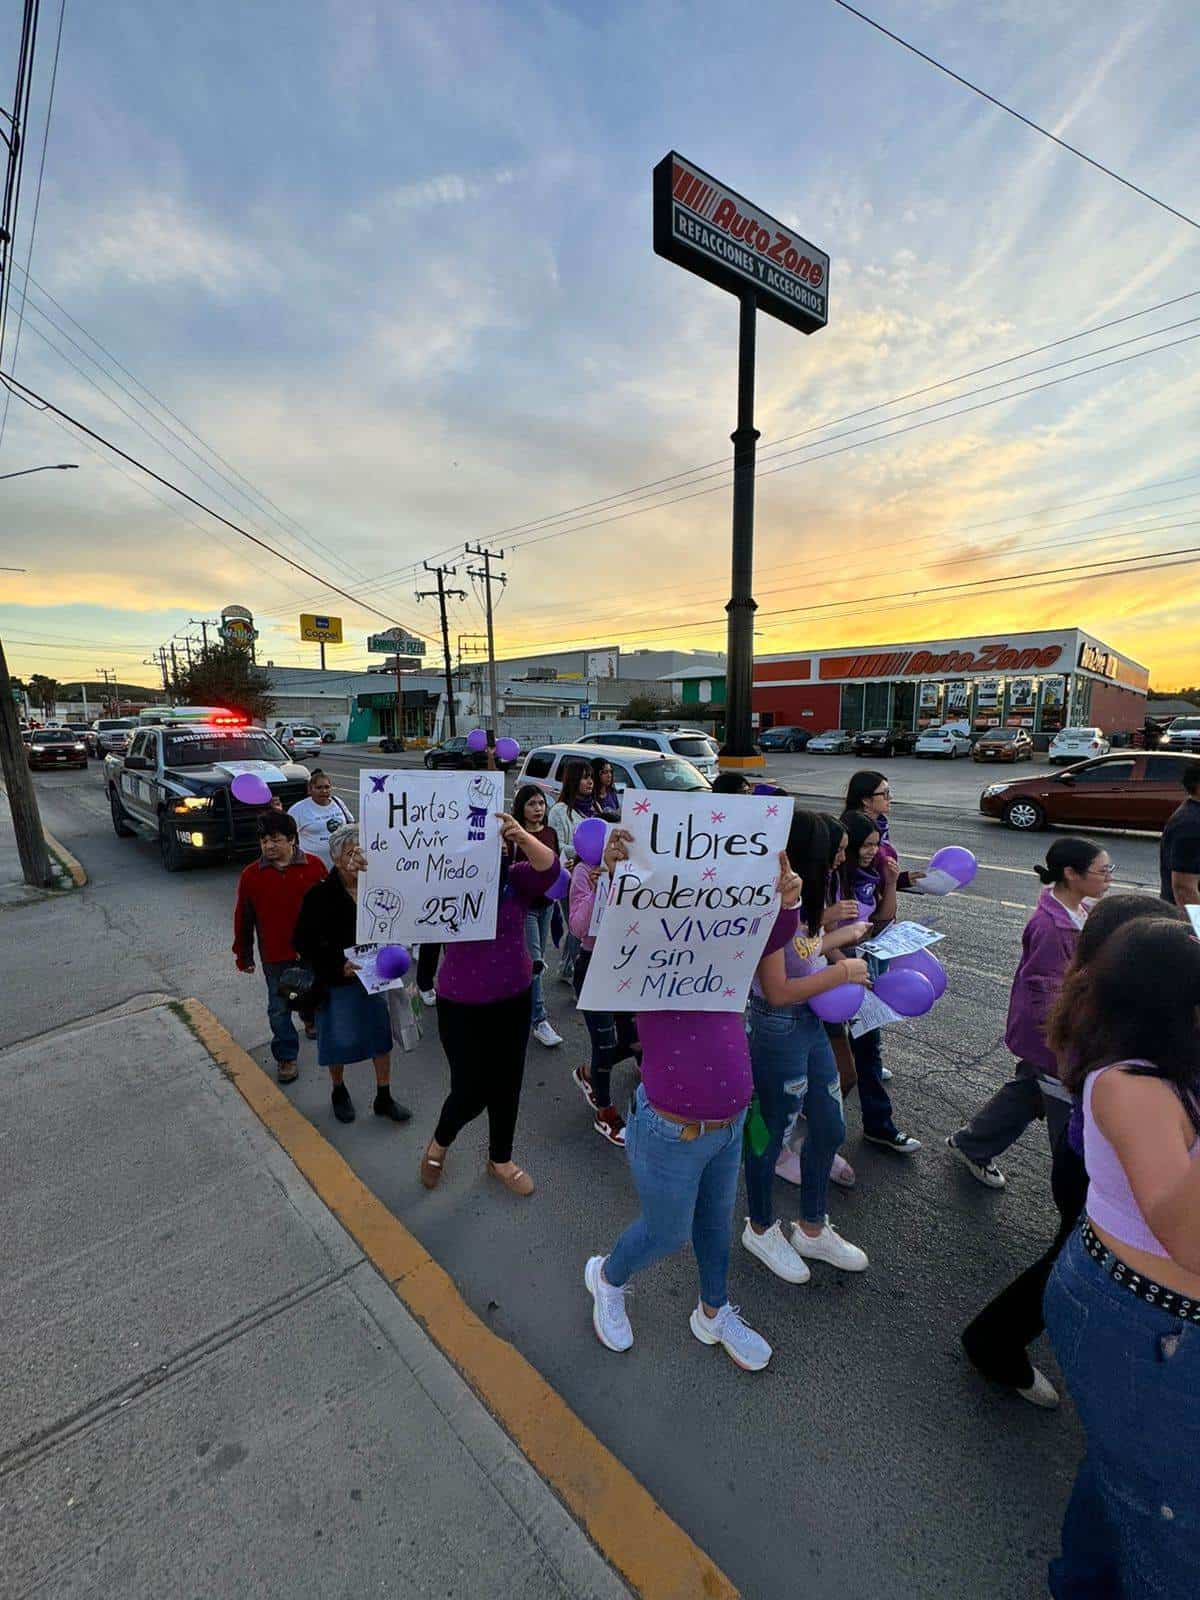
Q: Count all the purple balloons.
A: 10